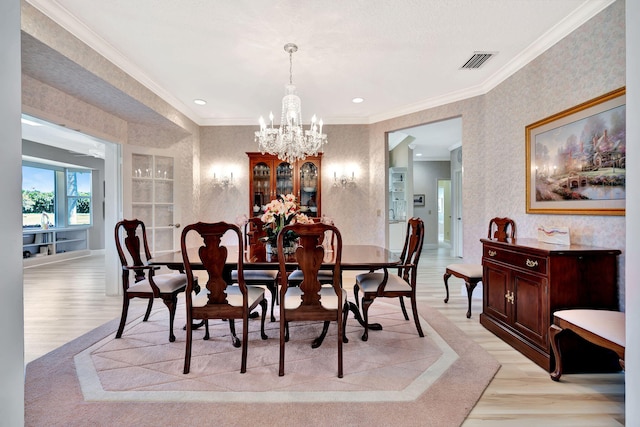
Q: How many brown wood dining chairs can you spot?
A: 8